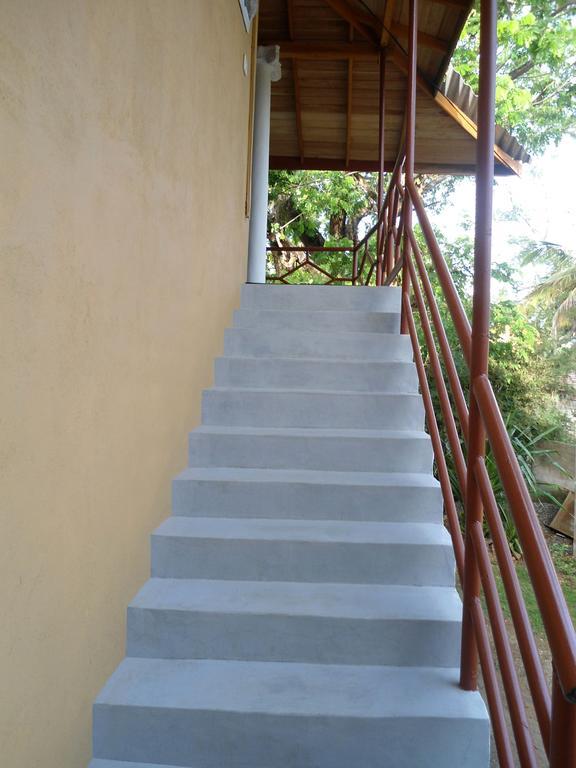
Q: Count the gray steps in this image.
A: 11